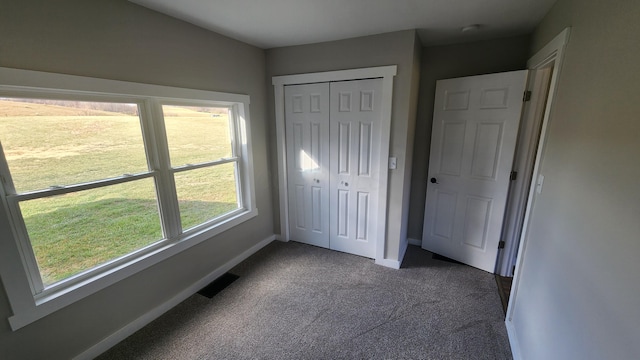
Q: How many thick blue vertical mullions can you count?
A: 0